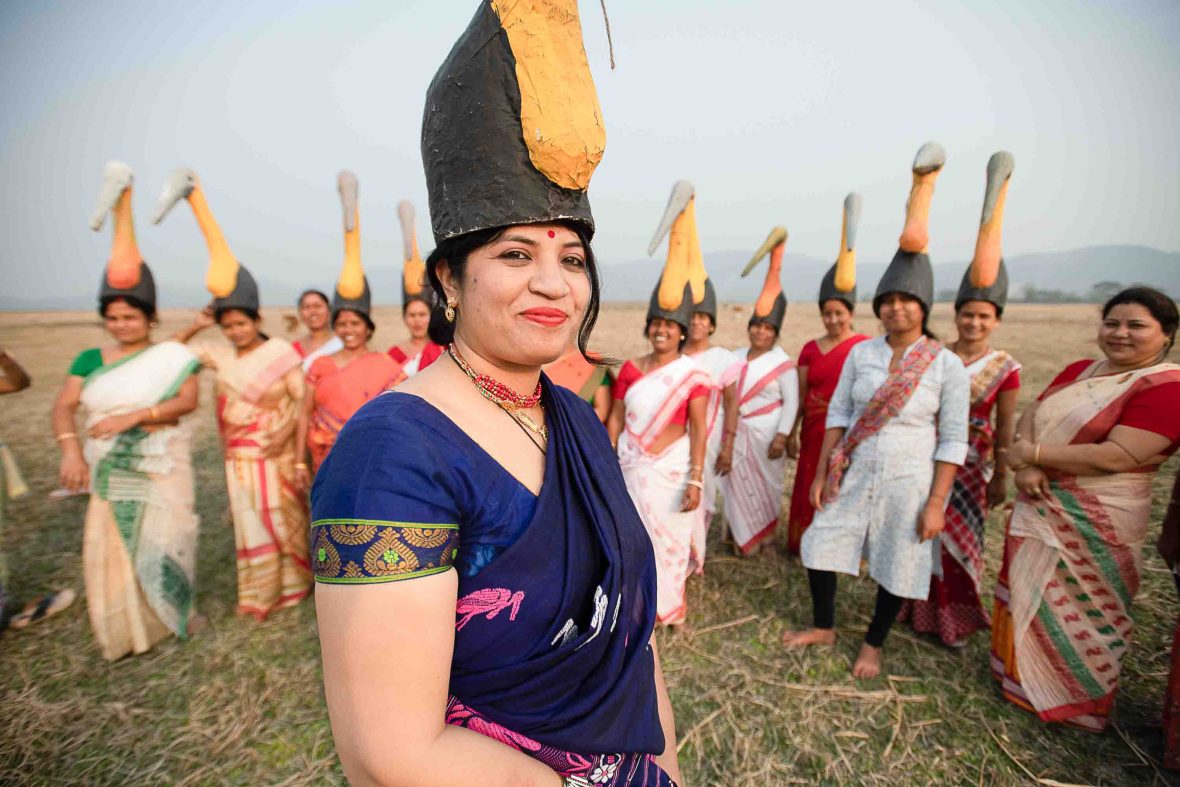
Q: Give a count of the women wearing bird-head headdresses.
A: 11